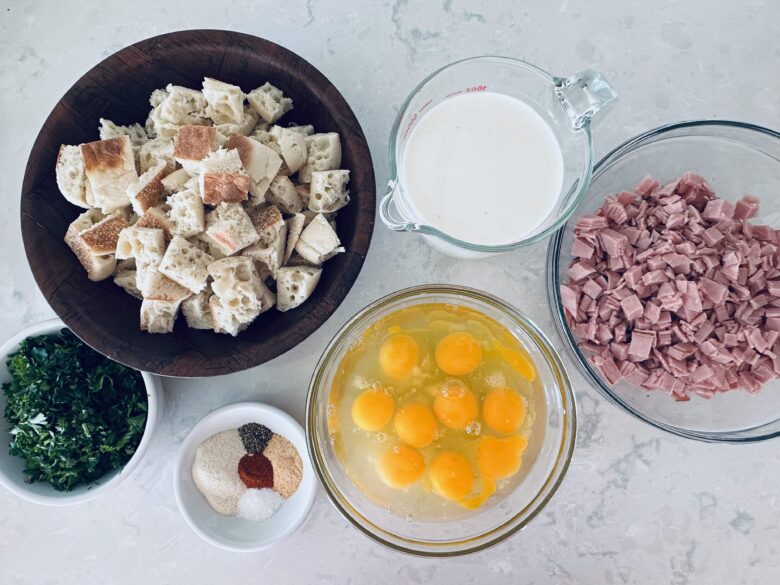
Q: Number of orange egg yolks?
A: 9